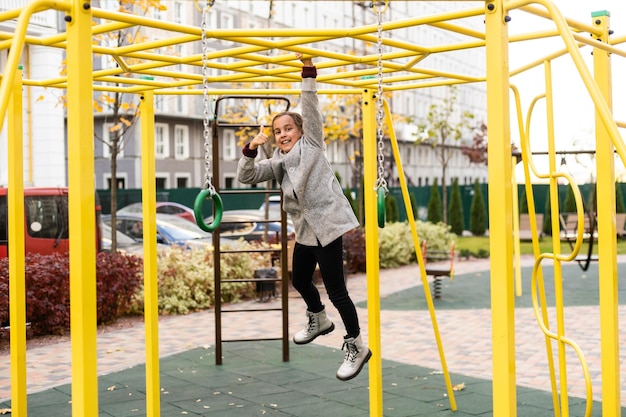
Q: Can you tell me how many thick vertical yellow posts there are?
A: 6